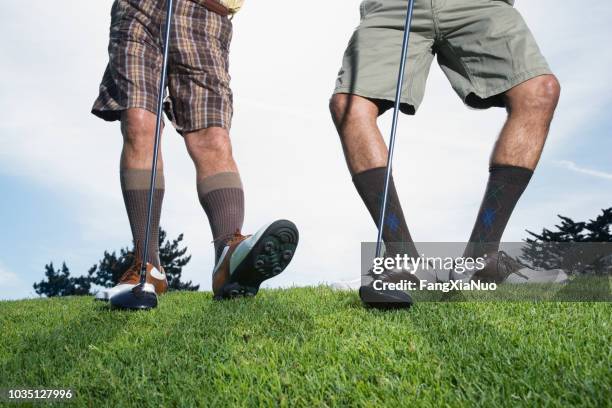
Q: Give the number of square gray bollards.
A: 0